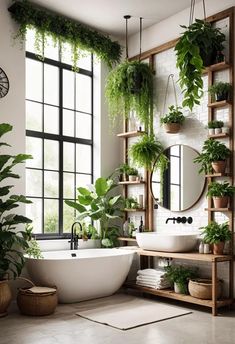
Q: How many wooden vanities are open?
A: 1